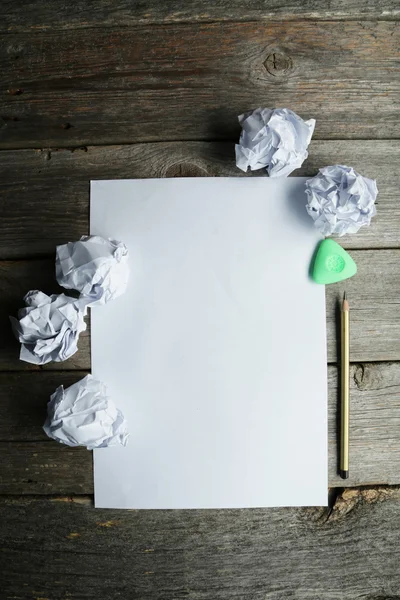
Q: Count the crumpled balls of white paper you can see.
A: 5